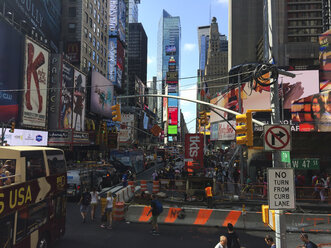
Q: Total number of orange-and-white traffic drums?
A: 4